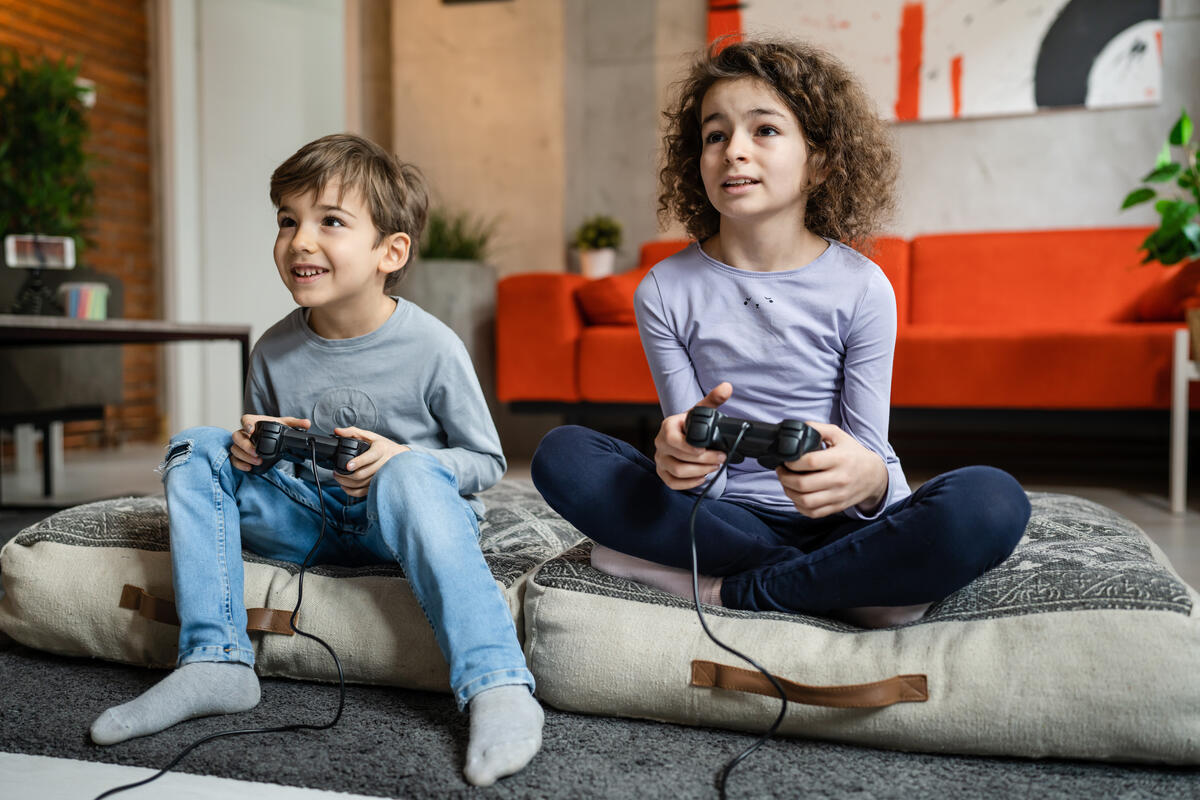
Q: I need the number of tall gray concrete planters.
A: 1